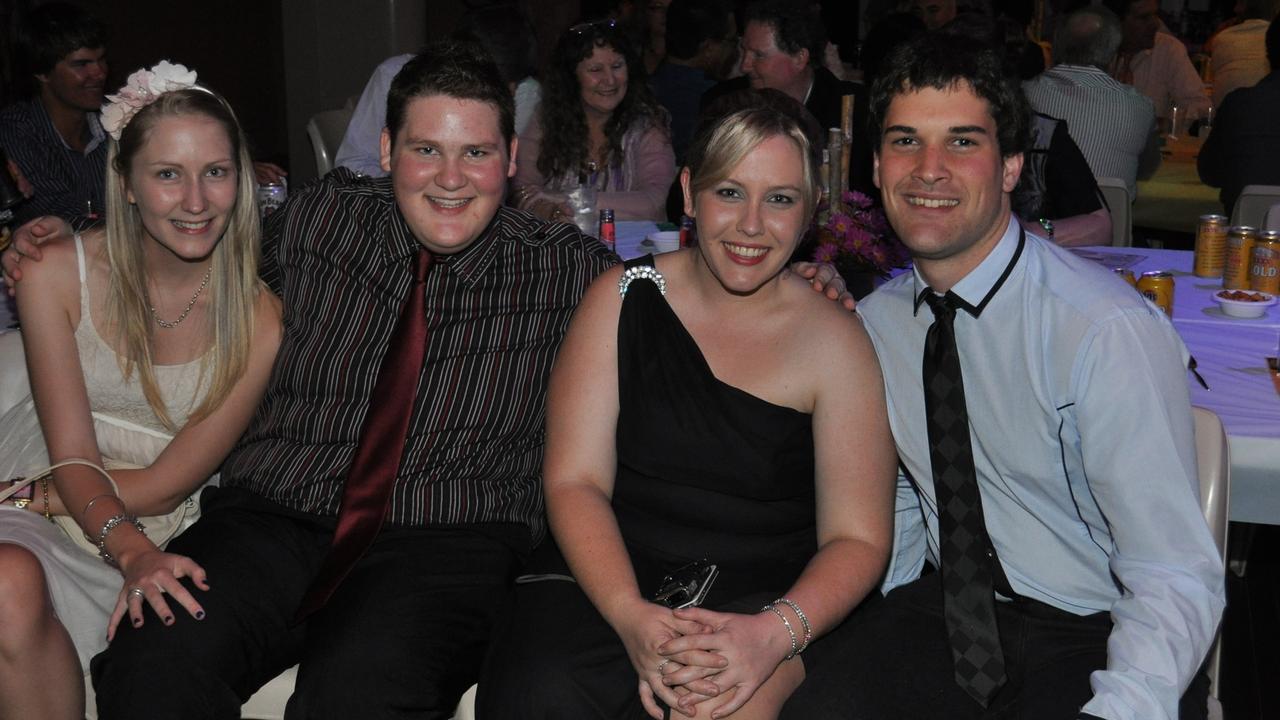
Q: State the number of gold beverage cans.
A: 5